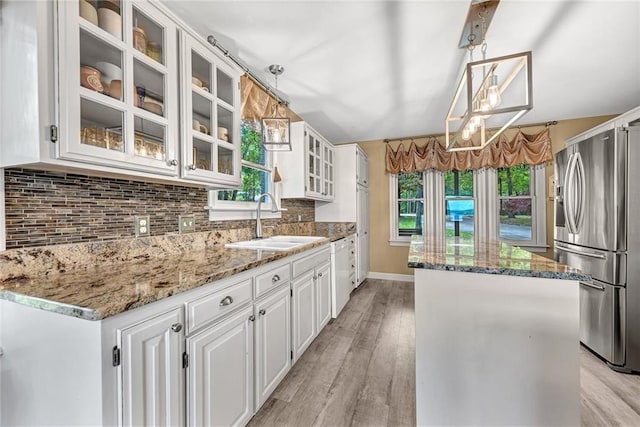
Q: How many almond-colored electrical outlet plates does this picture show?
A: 2